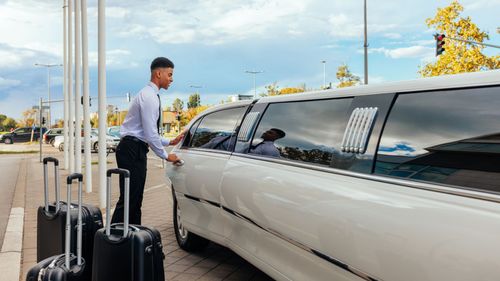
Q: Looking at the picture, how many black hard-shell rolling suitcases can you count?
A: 3